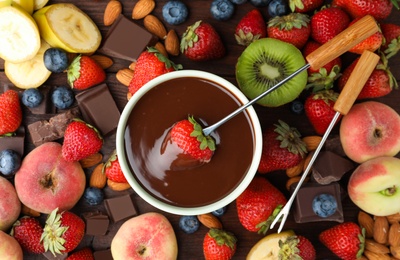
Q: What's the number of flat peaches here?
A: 6